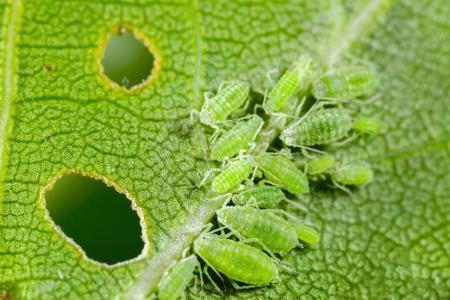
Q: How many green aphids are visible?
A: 15